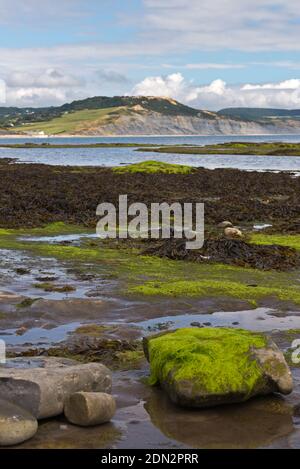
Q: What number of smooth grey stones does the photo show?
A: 3